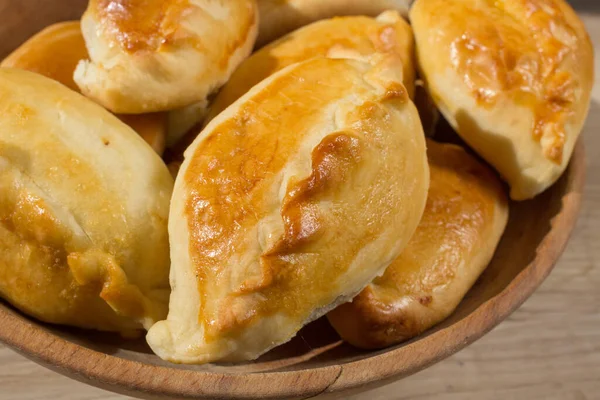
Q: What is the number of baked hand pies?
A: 8